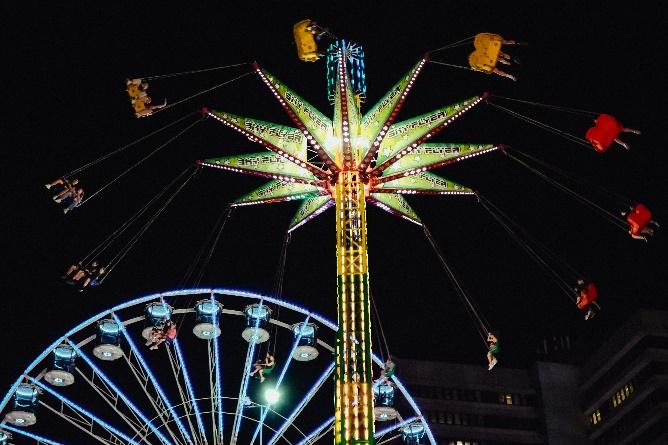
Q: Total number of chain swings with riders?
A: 12